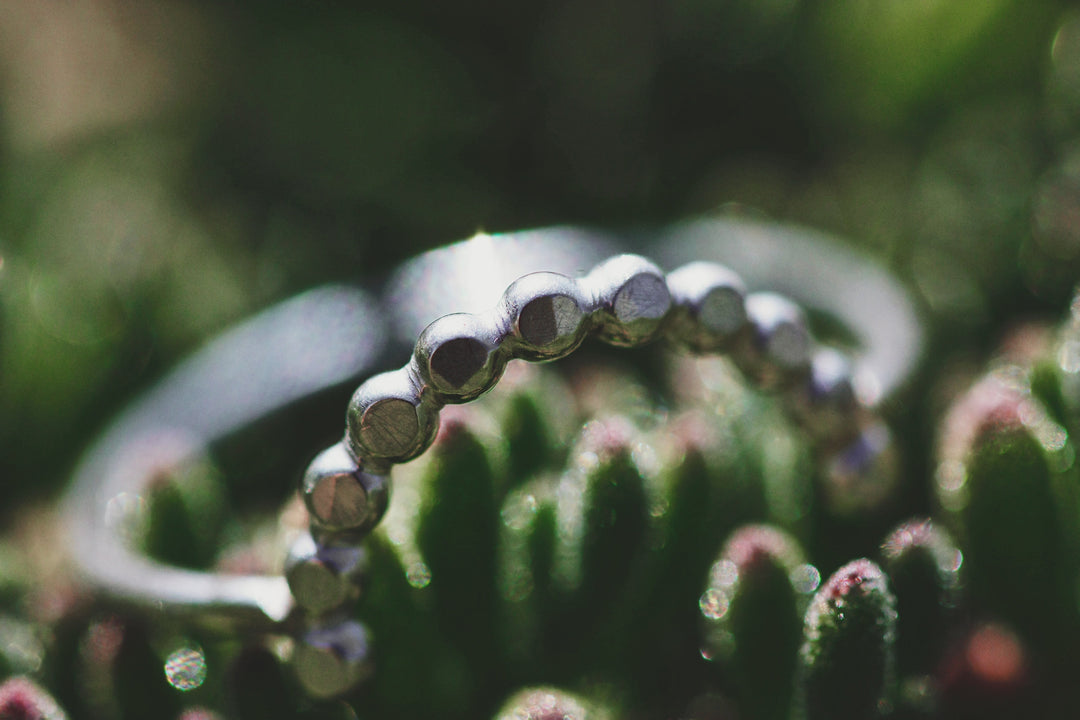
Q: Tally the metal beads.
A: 11